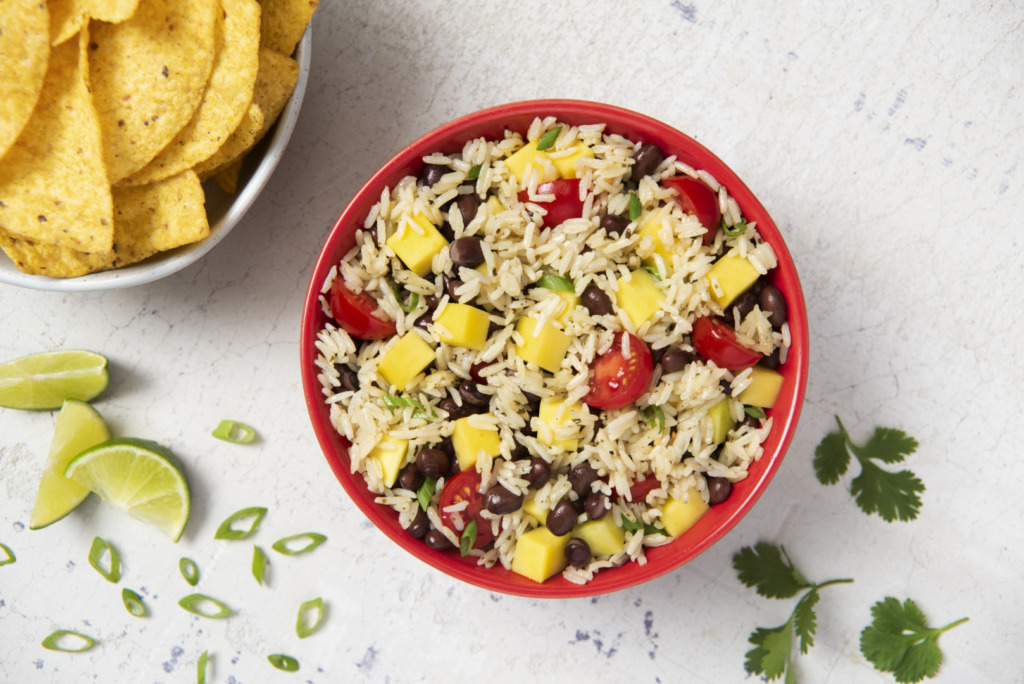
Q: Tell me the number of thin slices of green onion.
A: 13